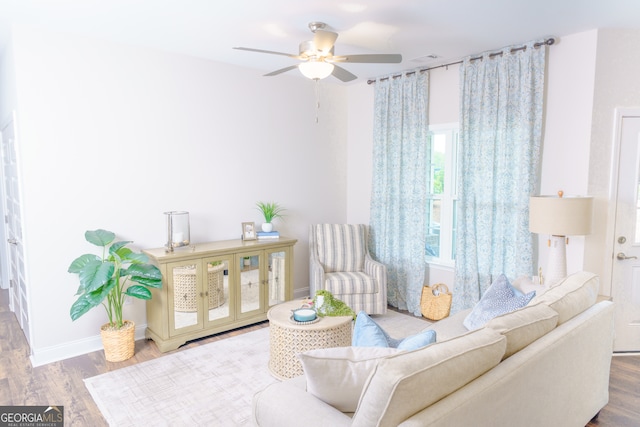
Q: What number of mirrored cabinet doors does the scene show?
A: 4